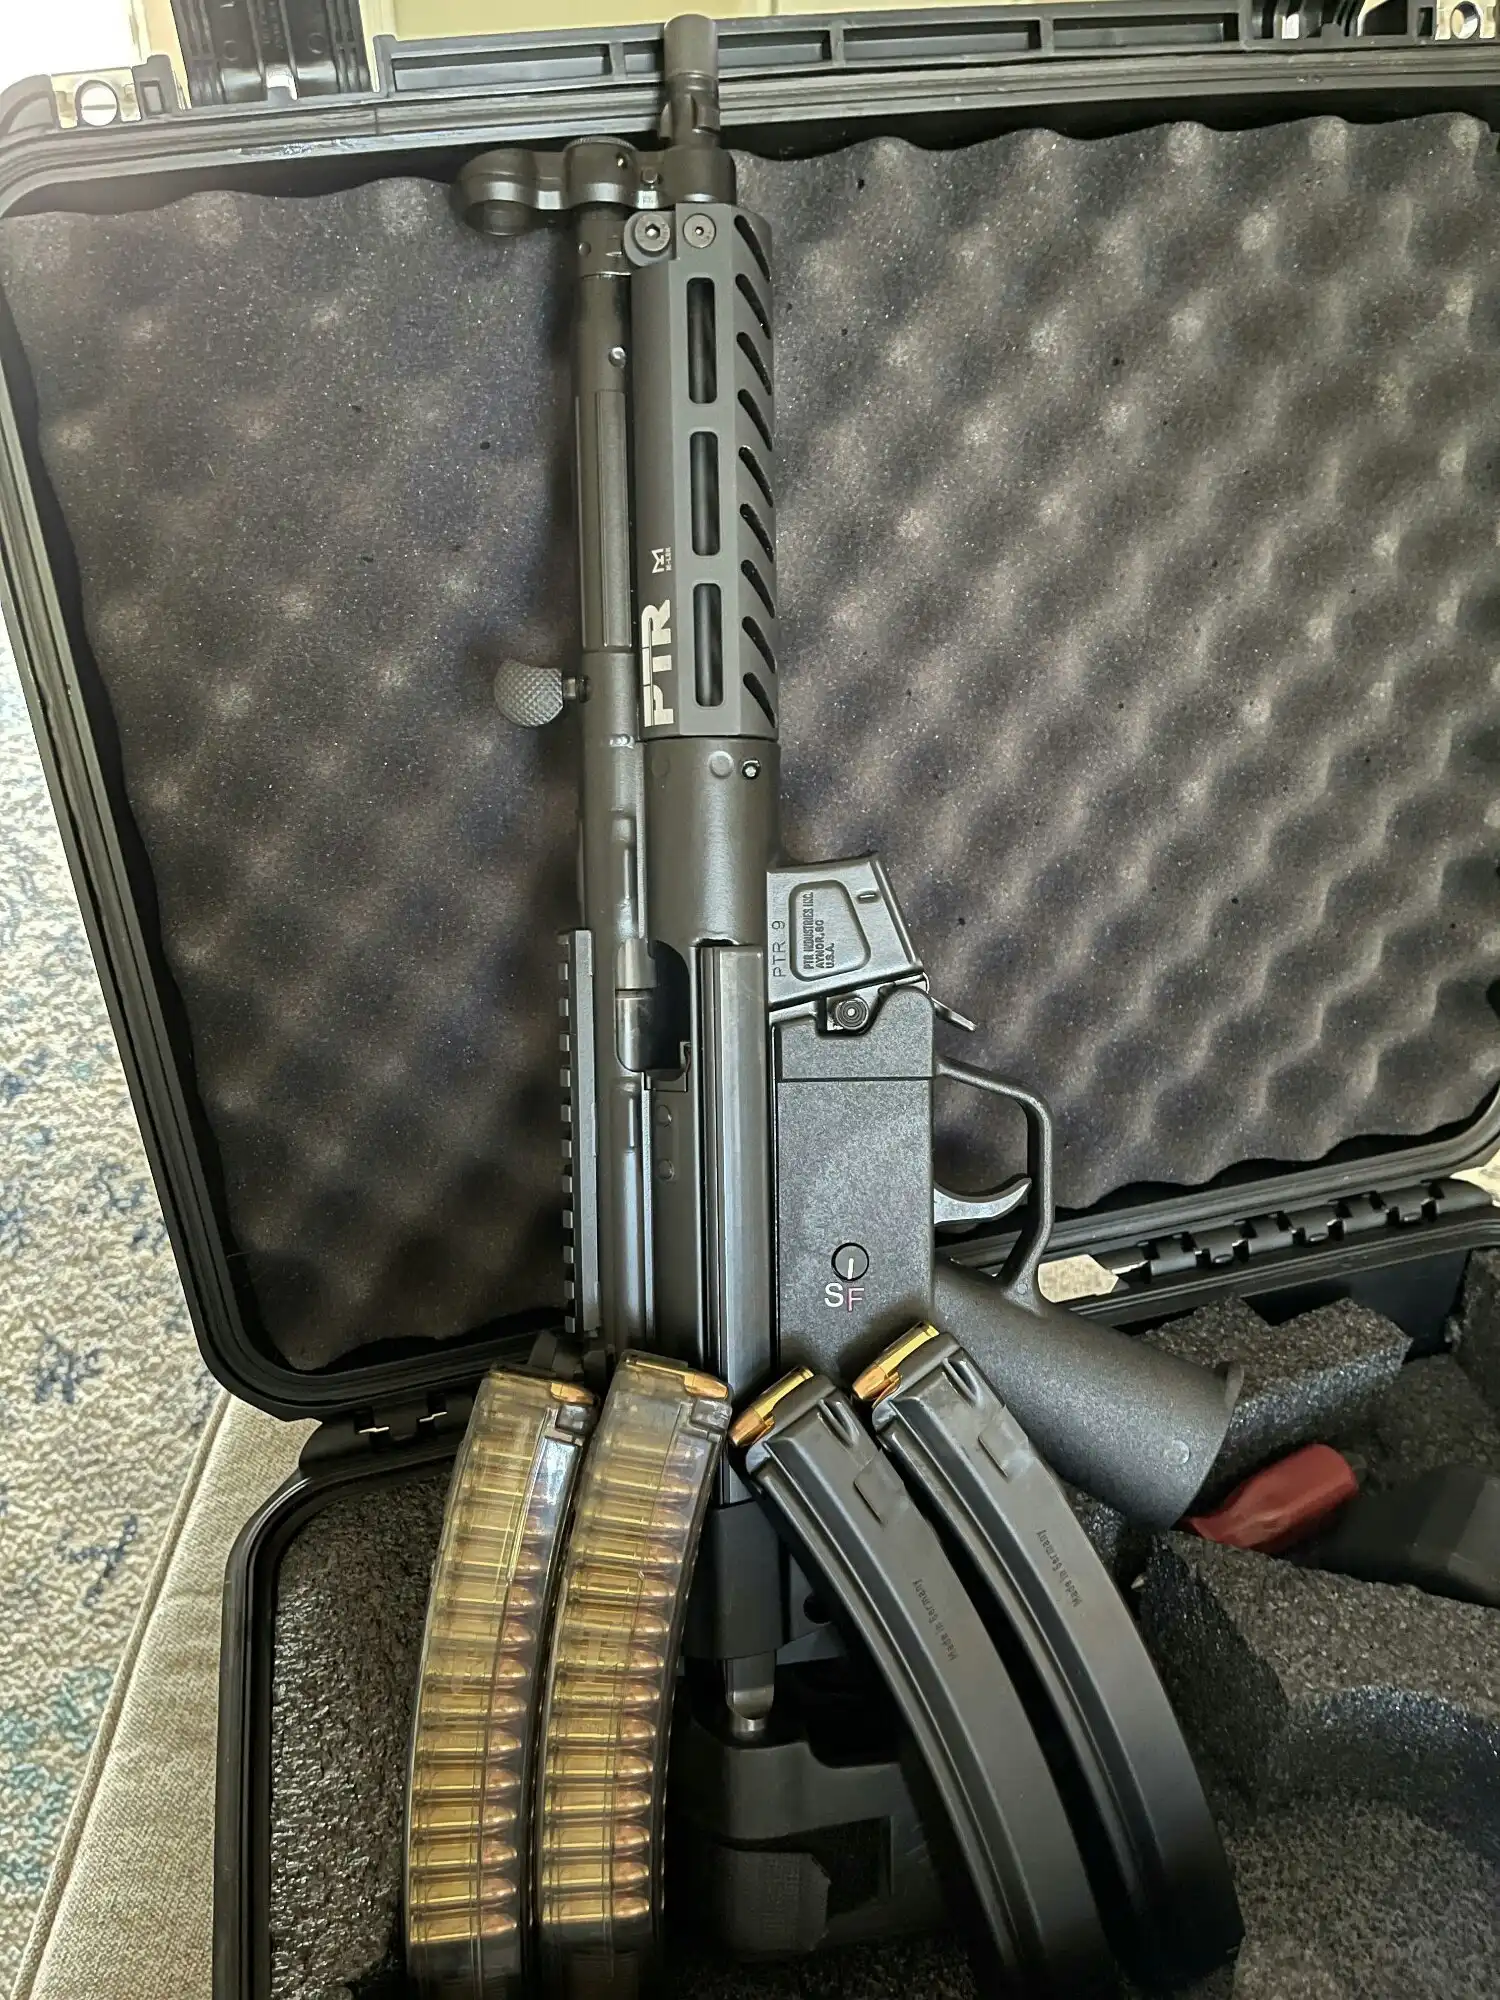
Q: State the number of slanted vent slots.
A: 9